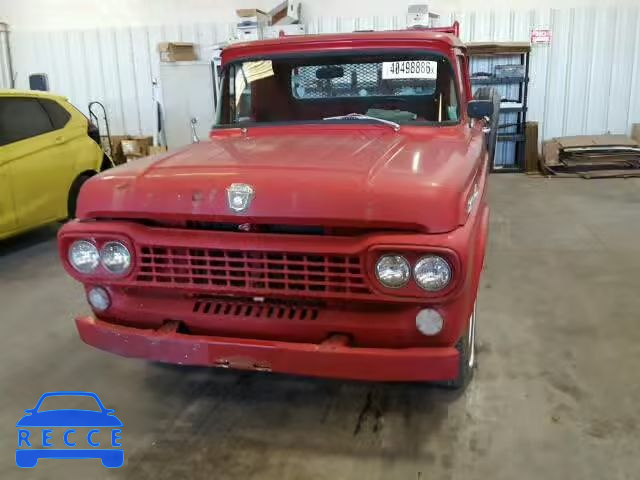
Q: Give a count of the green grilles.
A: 0